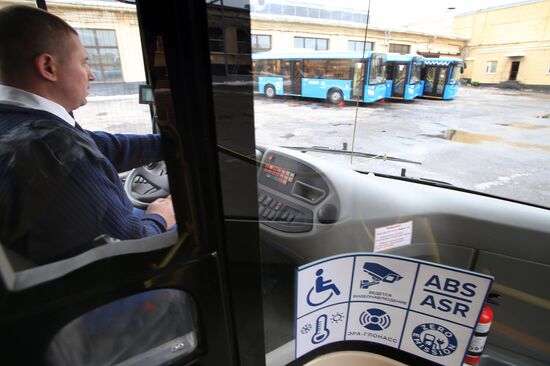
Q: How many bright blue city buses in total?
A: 3